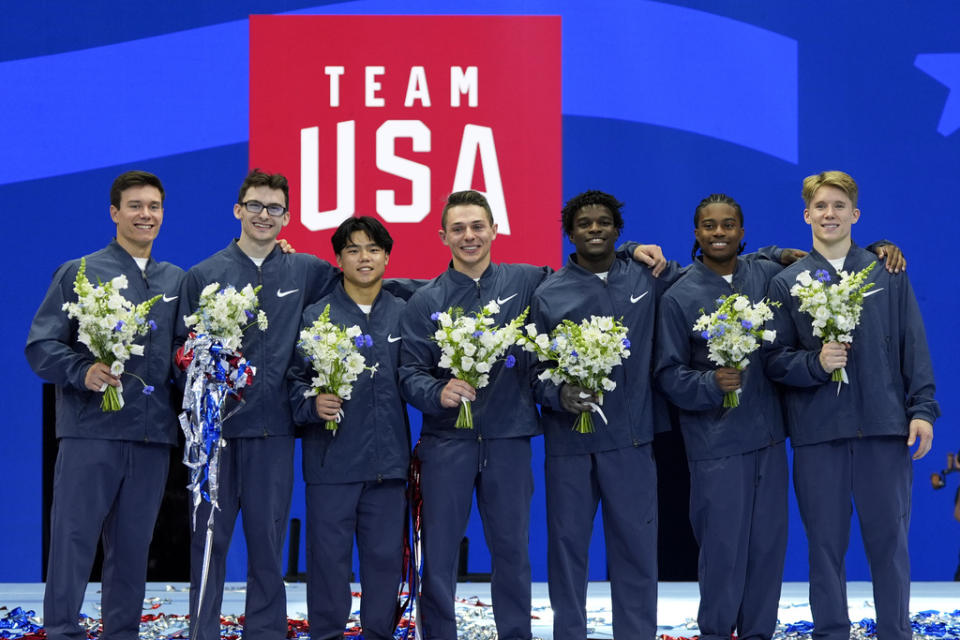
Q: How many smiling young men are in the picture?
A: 7